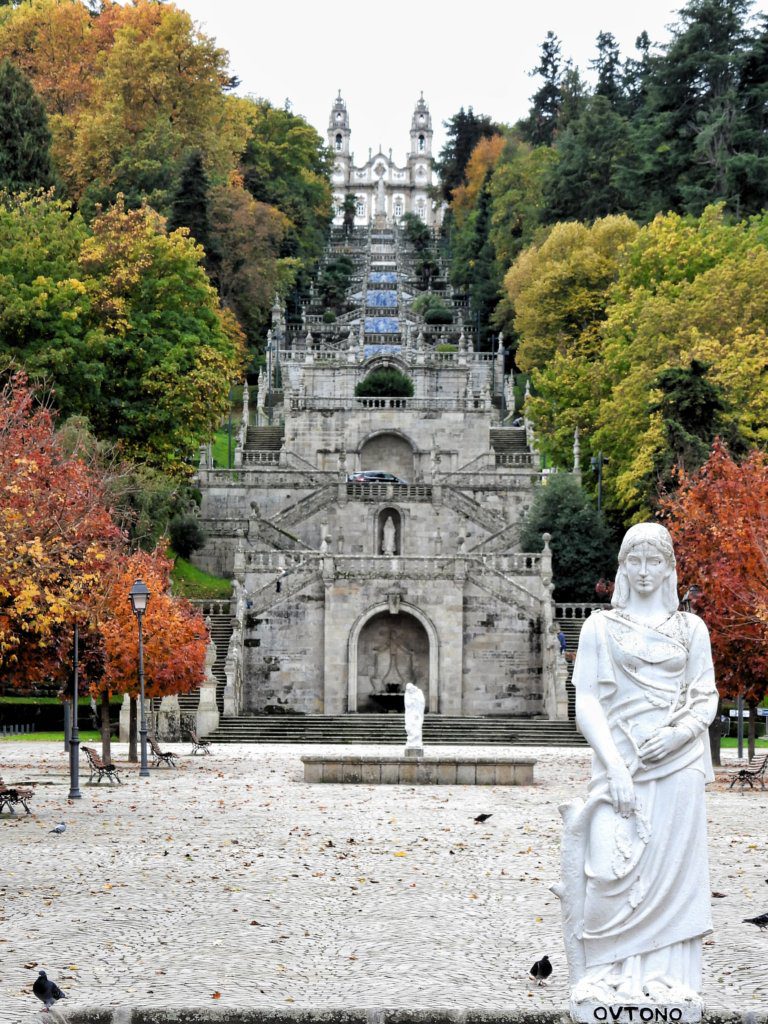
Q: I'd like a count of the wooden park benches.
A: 5